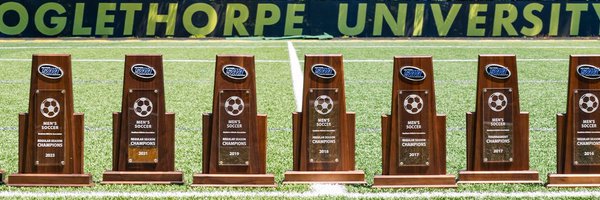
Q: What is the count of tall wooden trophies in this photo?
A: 7